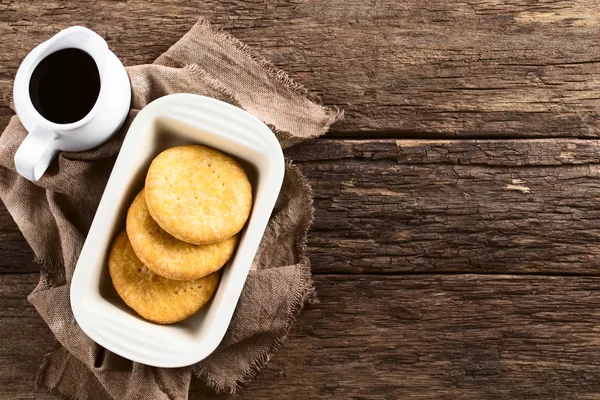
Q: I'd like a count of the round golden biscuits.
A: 3